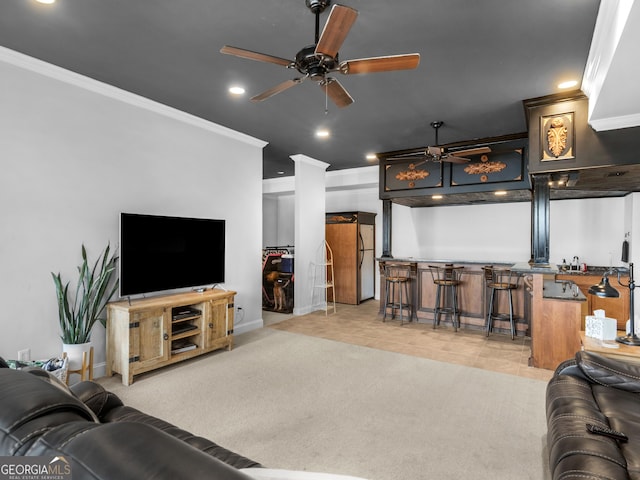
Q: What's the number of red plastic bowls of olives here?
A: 0